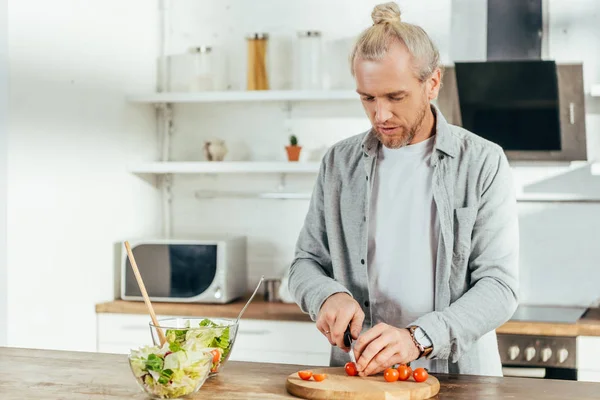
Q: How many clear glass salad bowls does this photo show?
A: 2